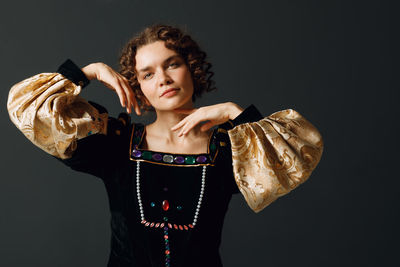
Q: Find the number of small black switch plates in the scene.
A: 0